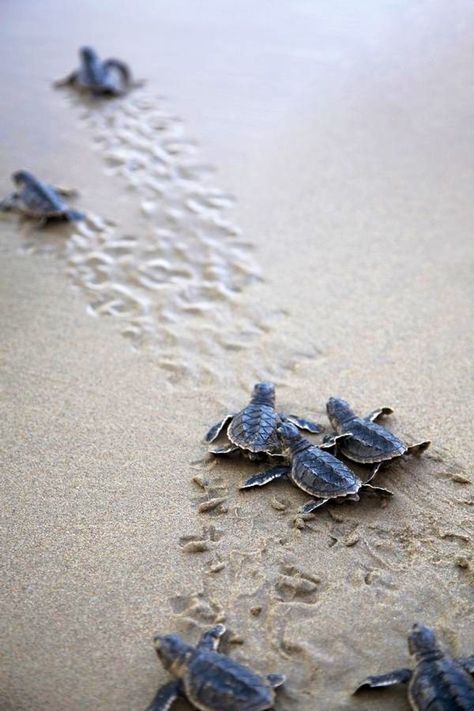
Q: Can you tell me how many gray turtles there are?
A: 7